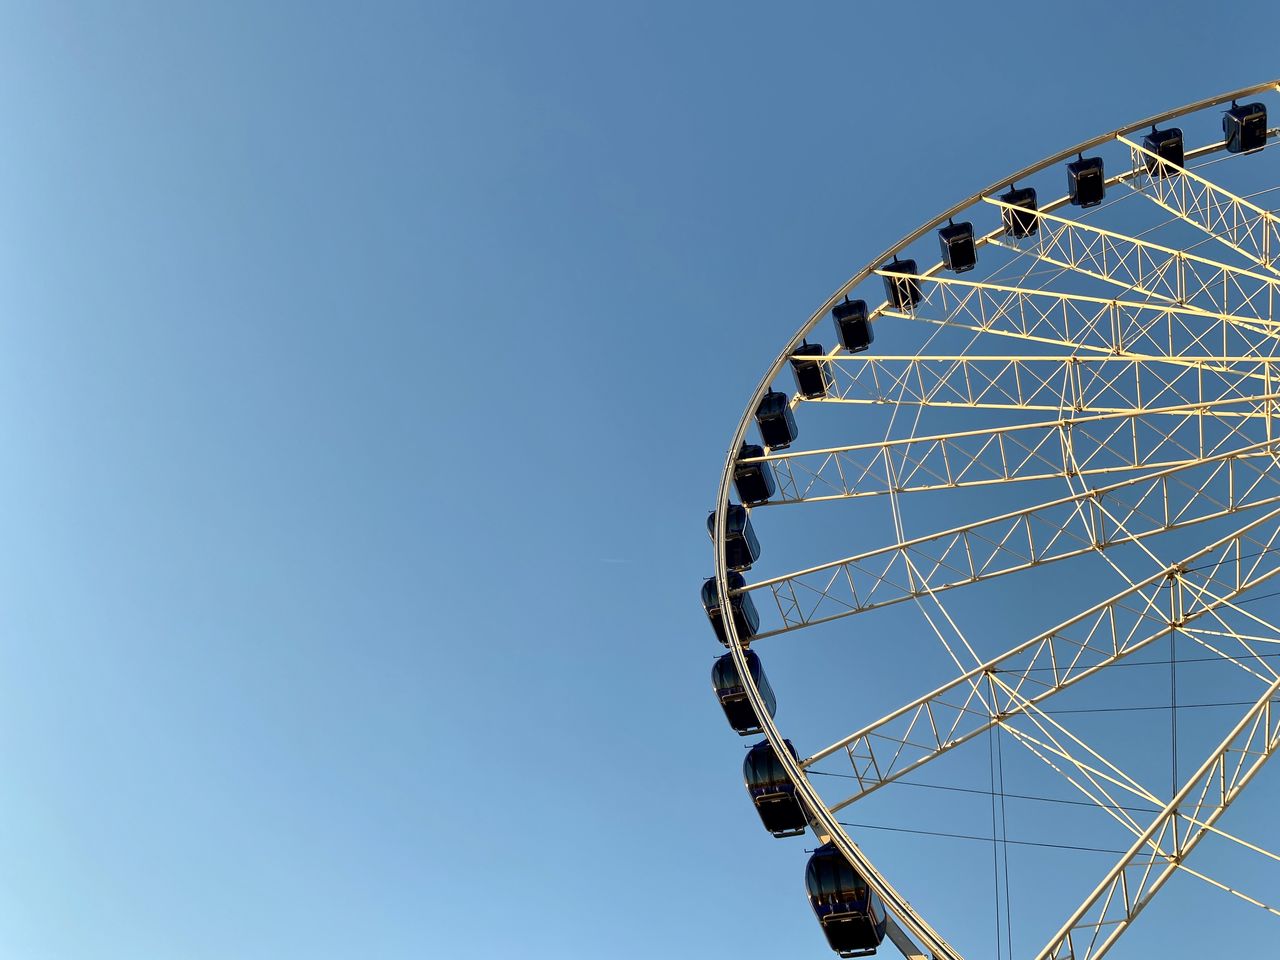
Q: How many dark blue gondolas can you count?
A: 15